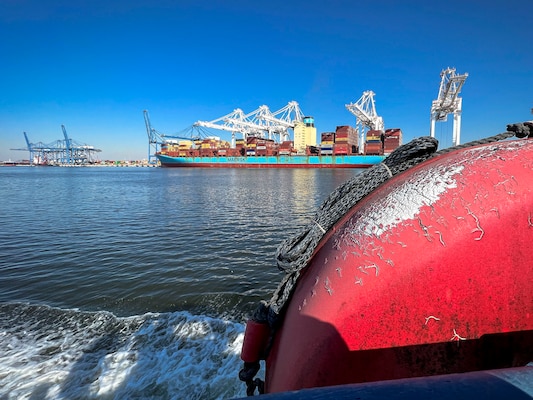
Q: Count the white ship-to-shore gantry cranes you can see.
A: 5